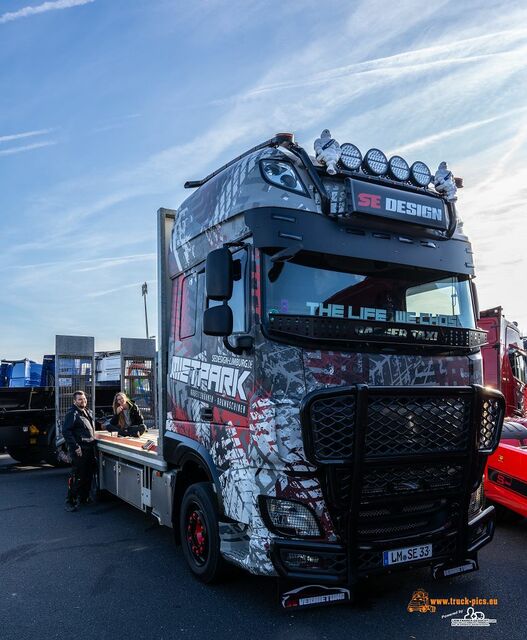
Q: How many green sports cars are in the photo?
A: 0